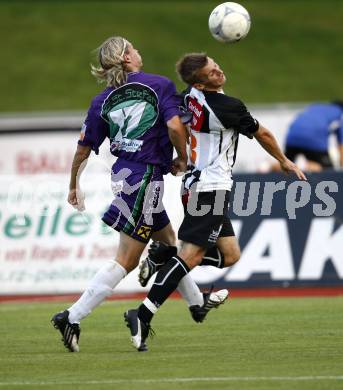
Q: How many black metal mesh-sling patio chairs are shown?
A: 0